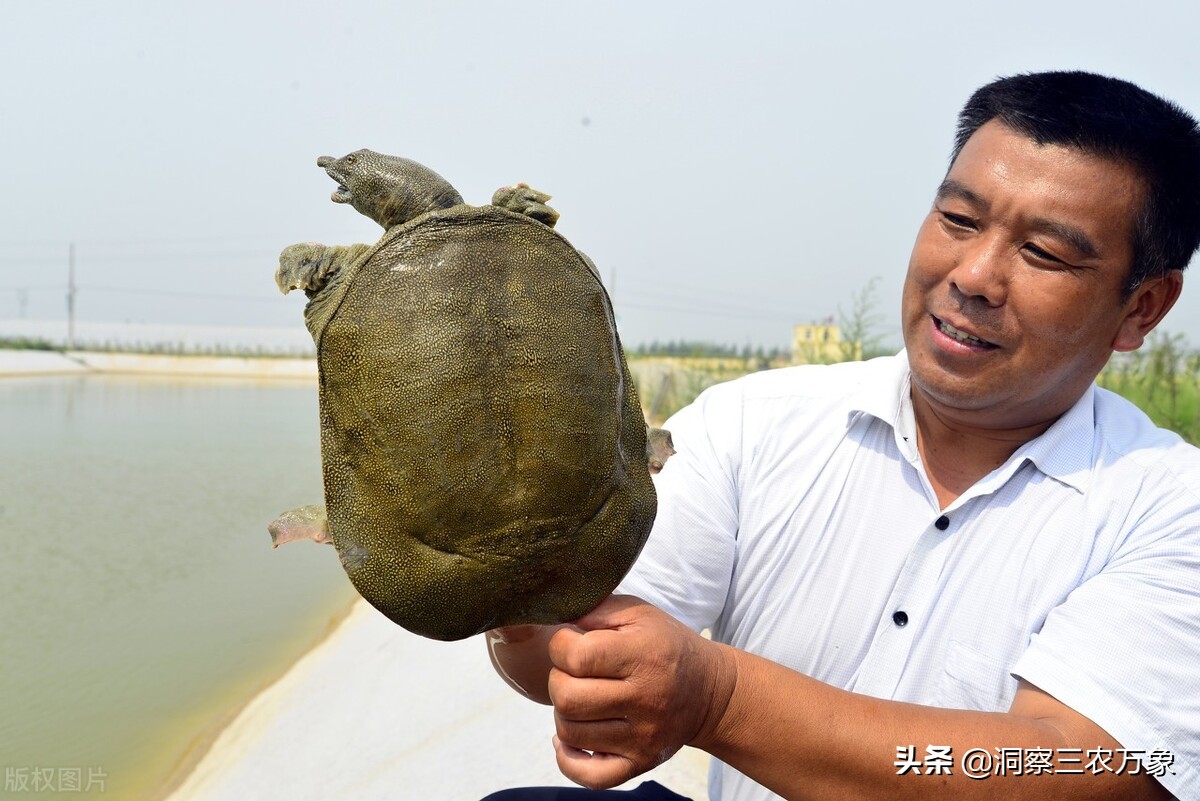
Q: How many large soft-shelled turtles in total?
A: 1